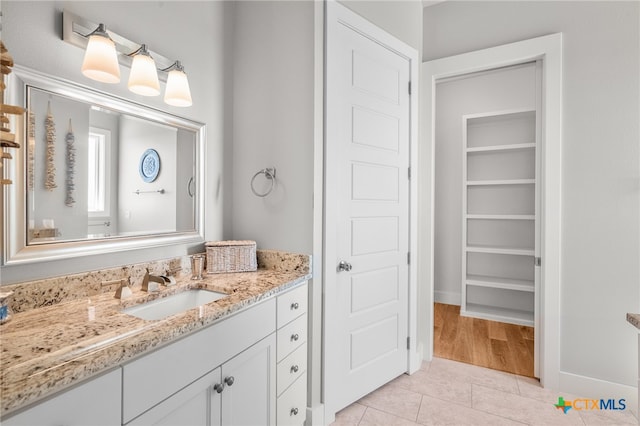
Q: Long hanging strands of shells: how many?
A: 2